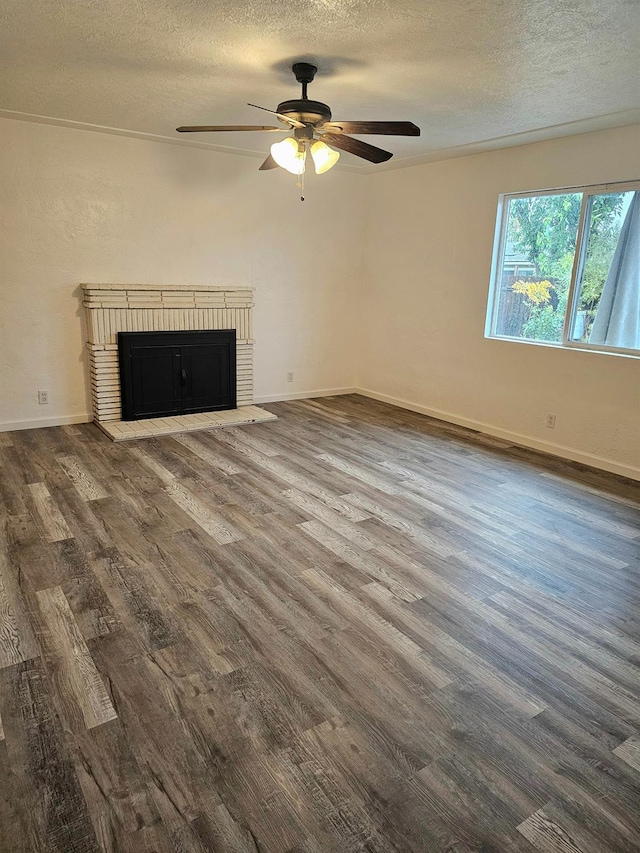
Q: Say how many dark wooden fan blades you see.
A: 5